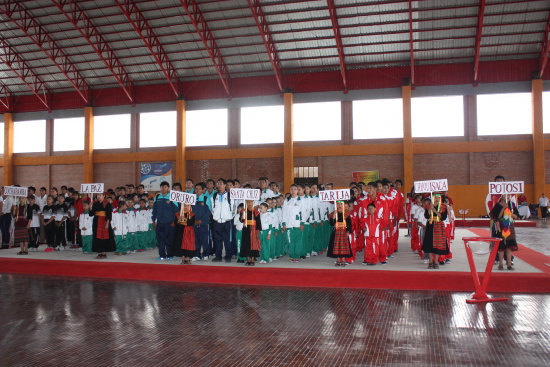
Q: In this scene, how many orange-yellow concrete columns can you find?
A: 6